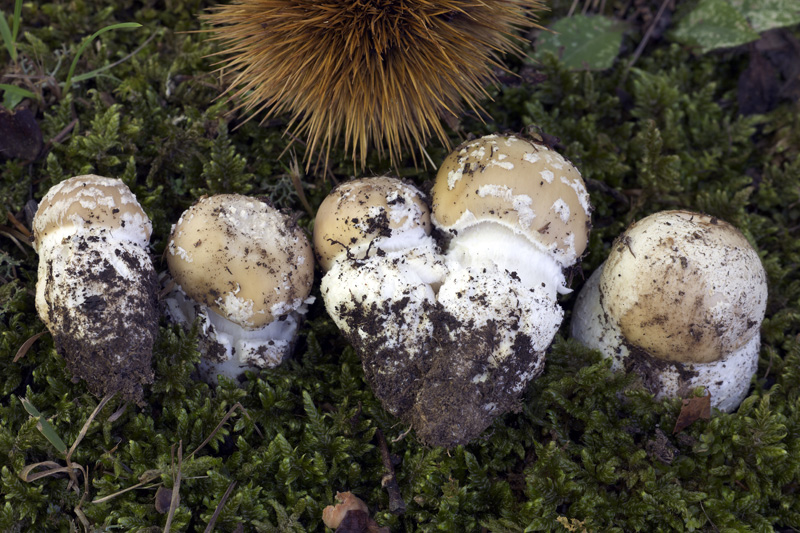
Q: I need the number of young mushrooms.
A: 5